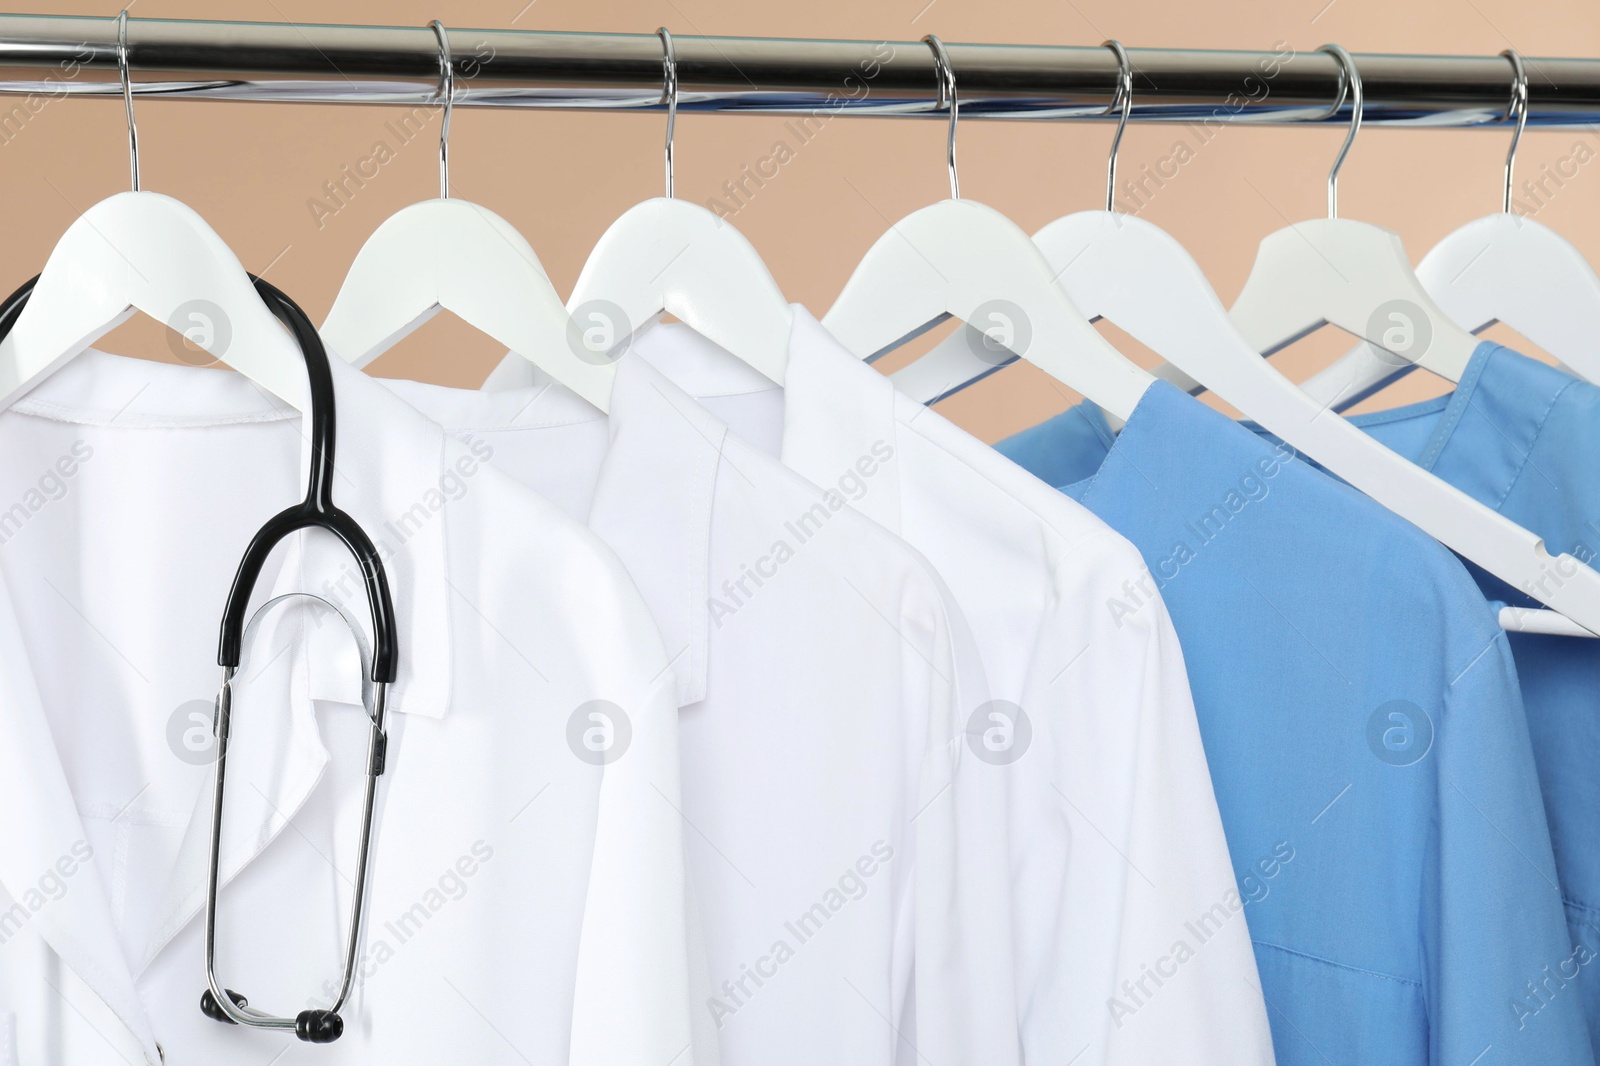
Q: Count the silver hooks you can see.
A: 7